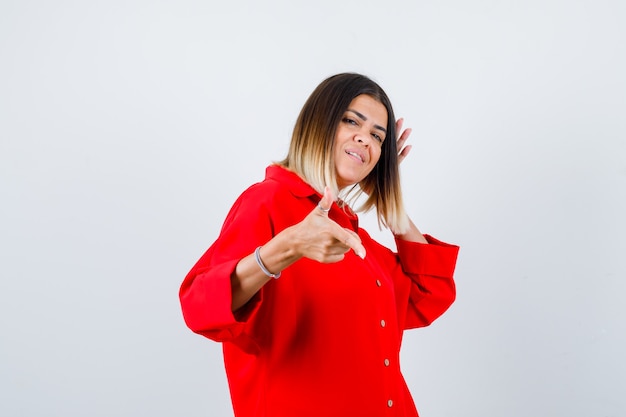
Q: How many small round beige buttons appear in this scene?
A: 4